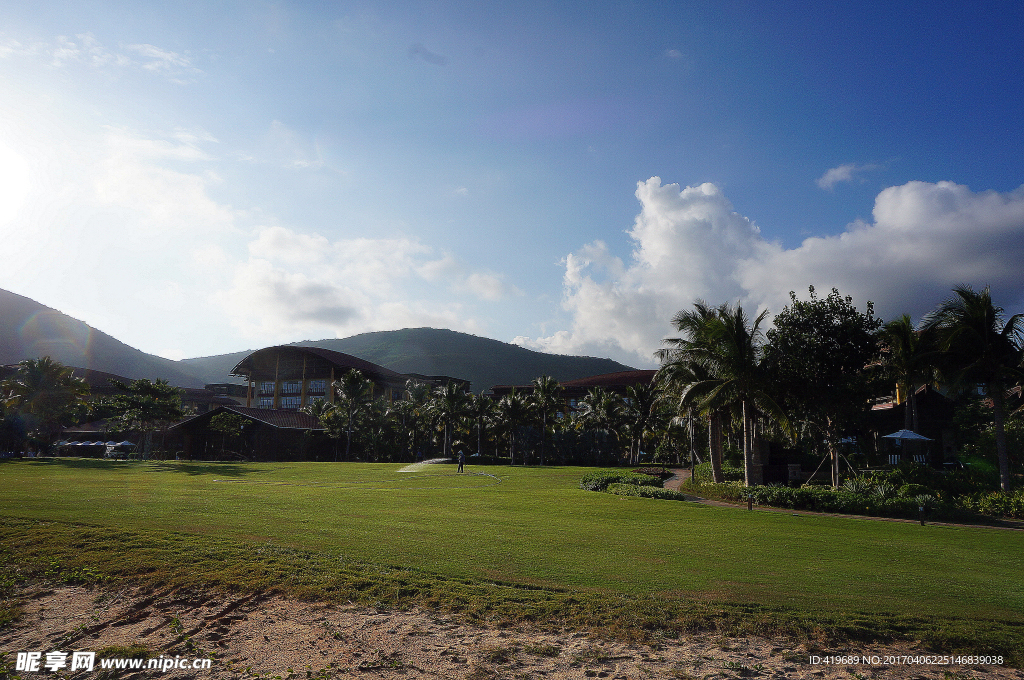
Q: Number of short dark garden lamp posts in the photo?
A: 2